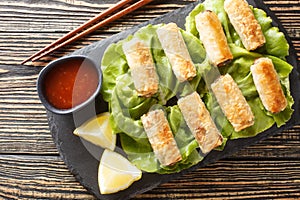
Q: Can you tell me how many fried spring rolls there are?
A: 8